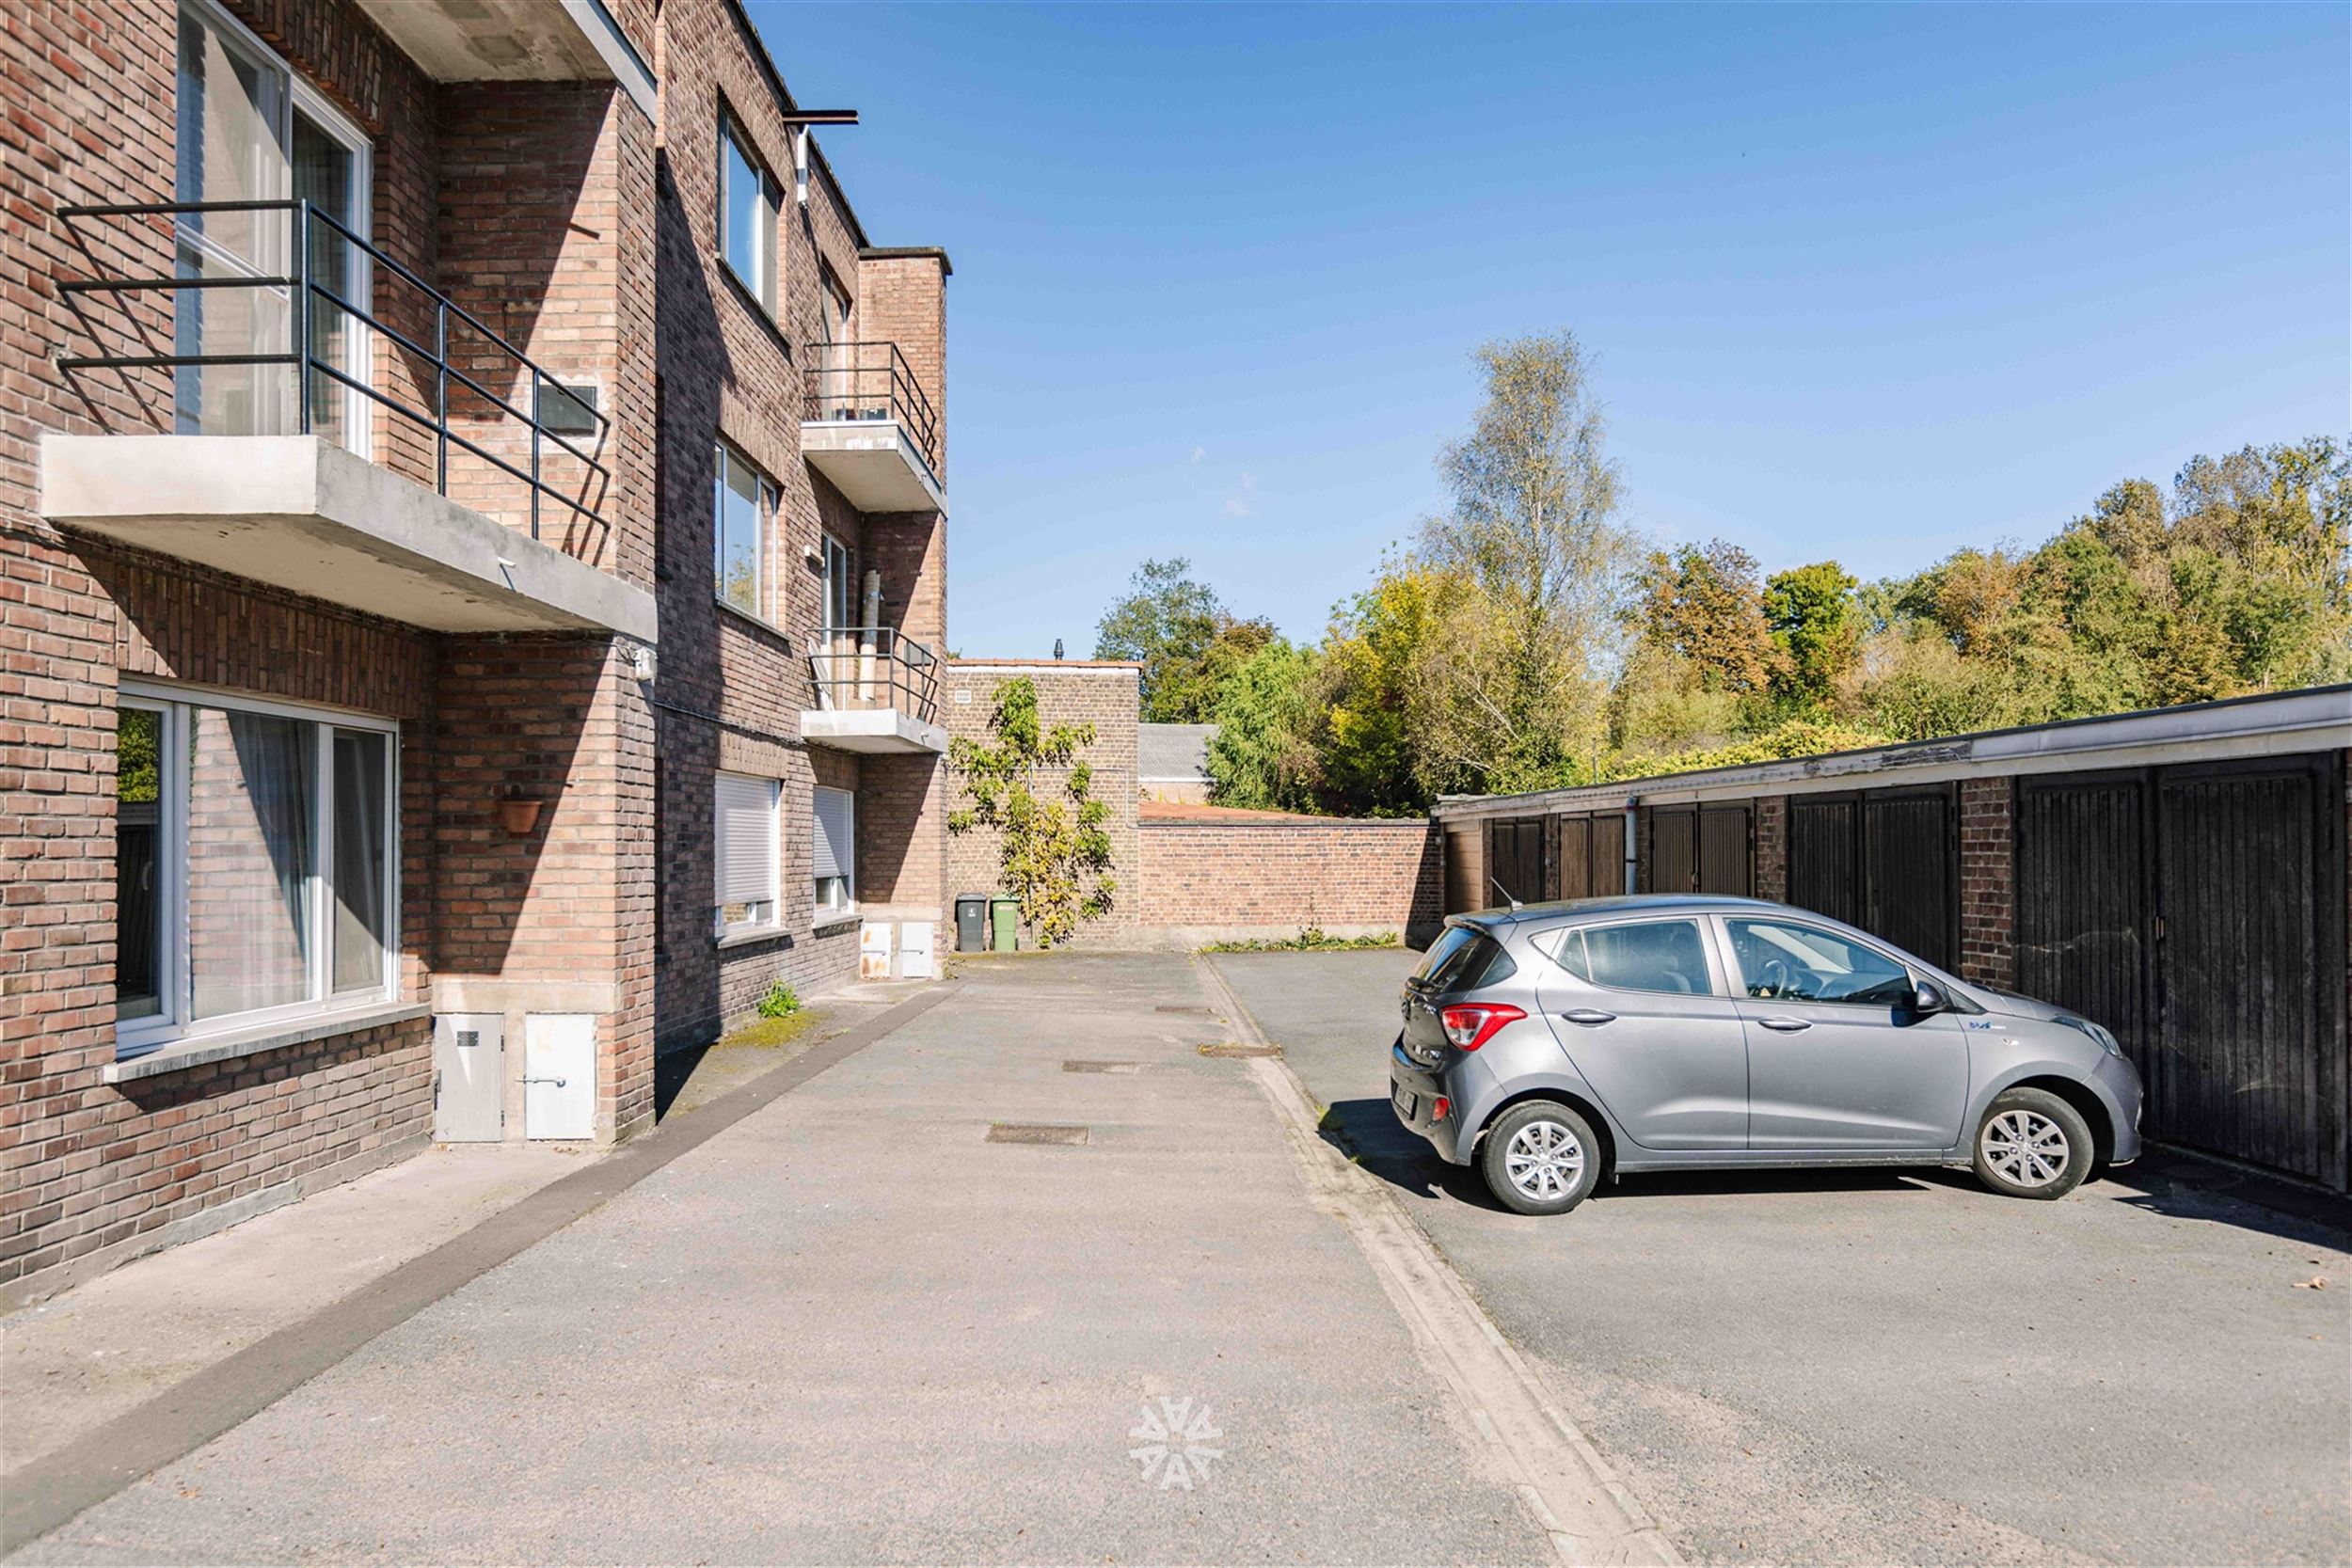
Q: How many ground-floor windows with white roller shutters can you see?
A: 2